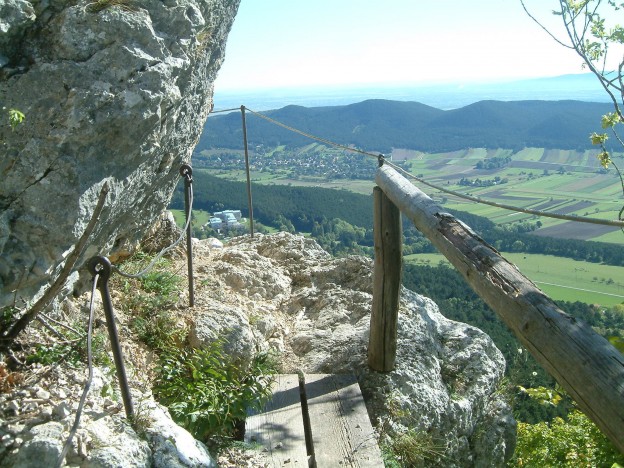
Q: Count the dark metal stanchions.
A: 3